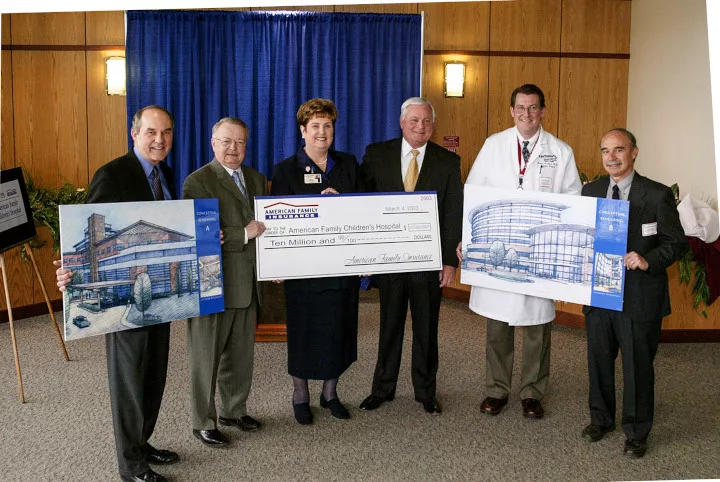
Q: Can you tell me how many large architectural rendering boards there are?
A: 2